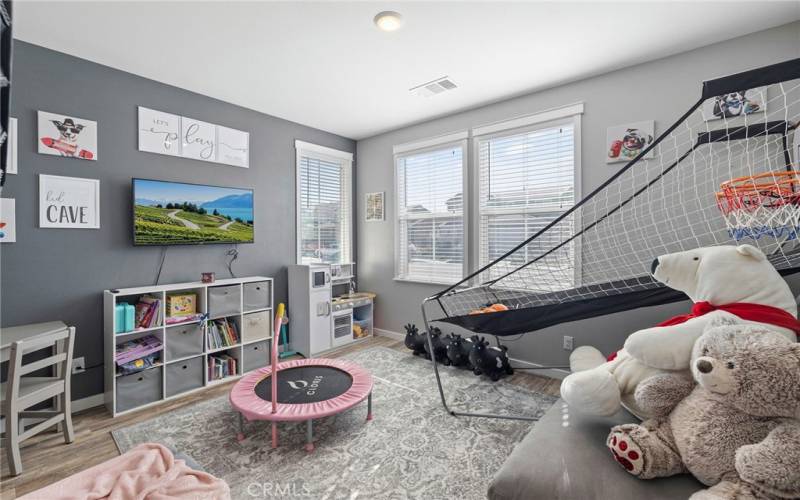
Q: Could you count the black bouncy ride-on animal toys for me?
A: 4